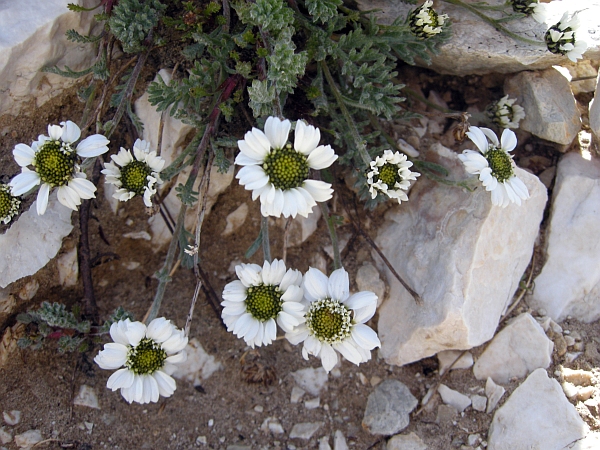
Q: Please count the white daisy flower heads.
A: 13